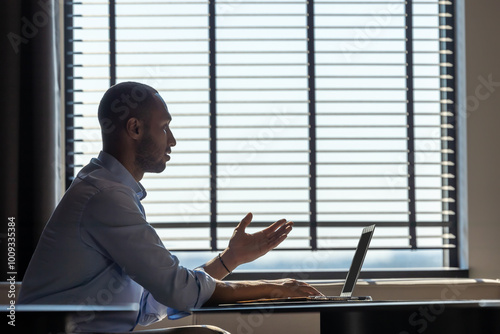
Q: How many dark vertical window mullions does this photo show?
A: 4